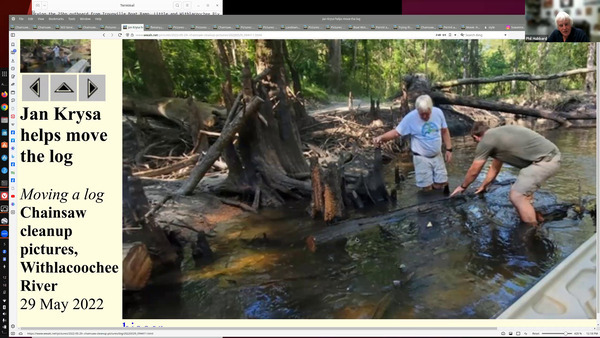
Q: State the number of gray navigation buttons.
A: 3